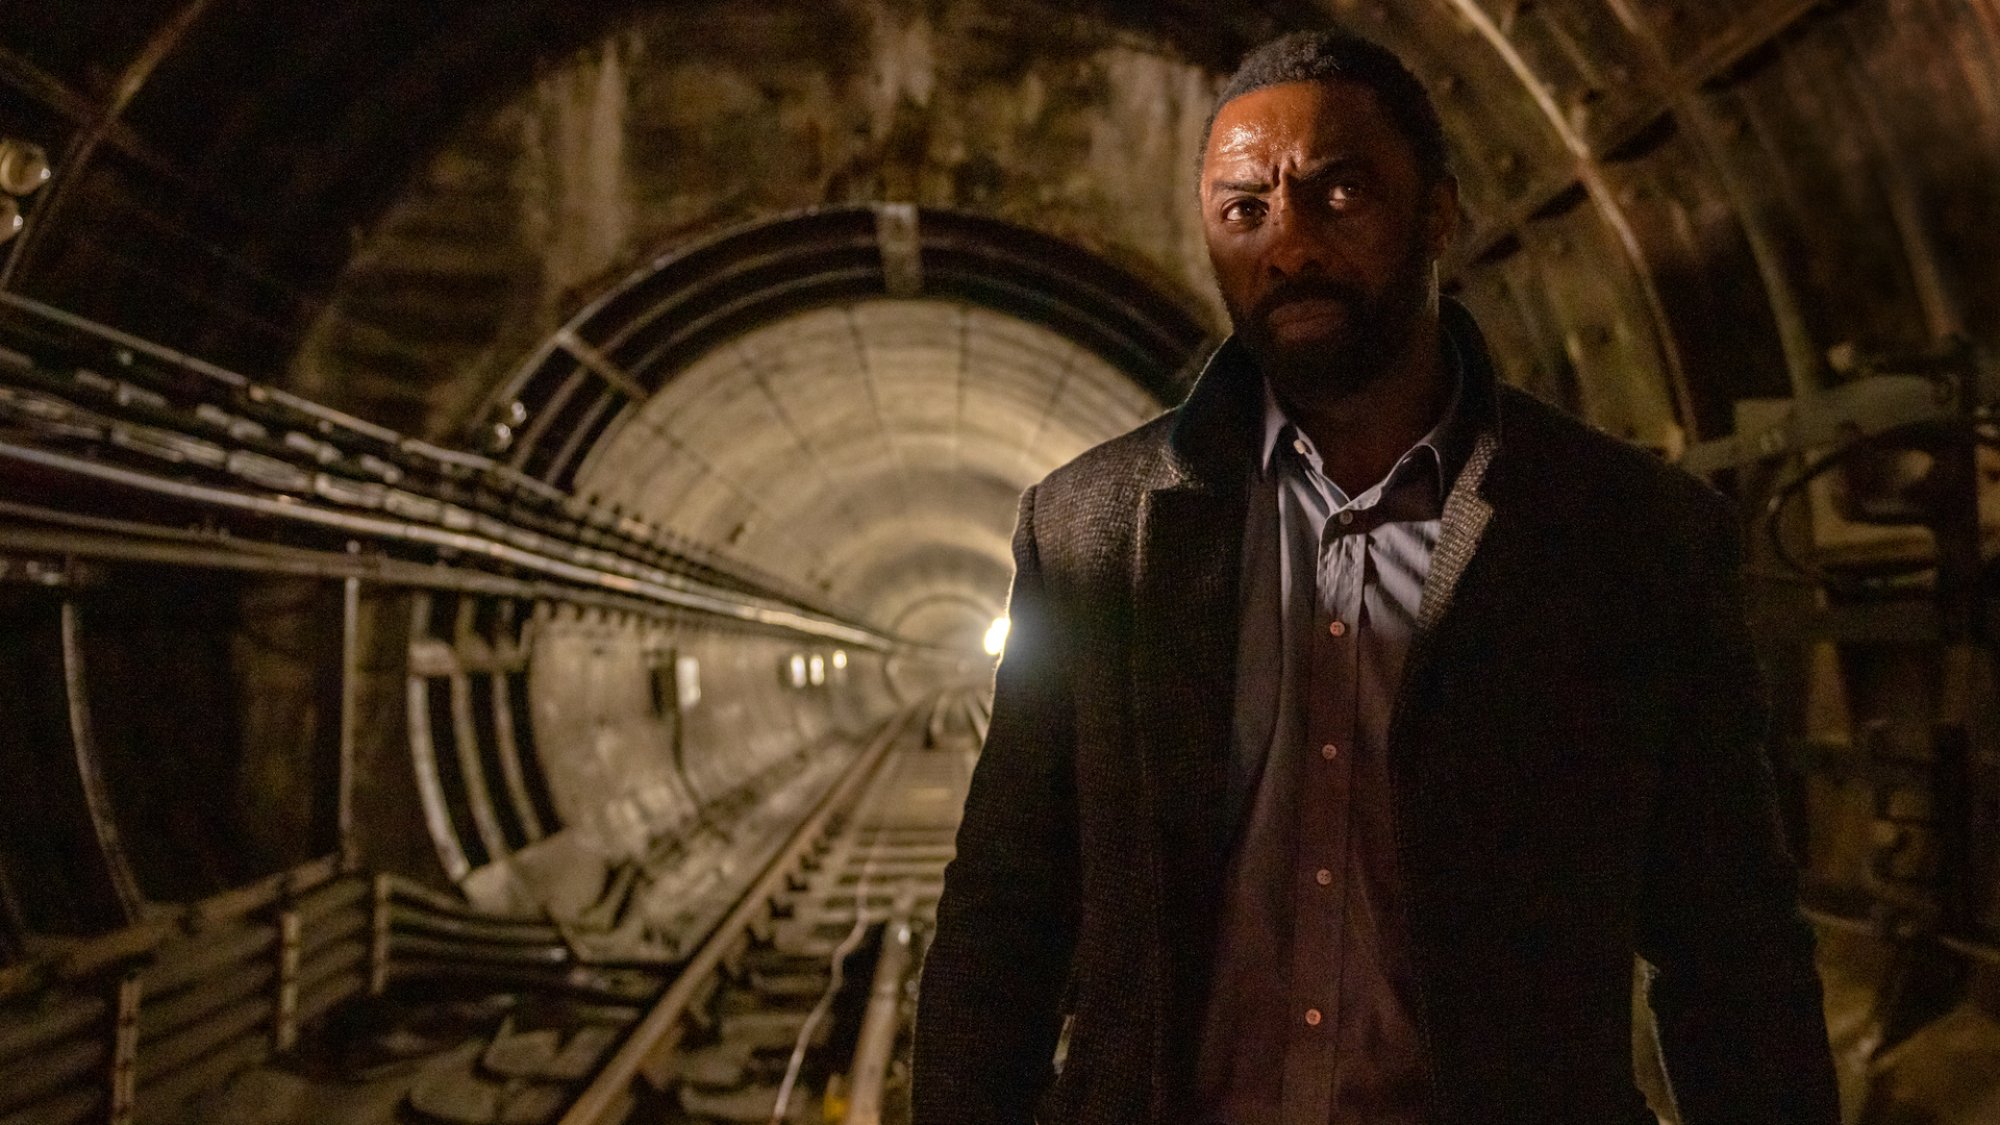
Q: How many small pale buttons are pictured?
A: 6